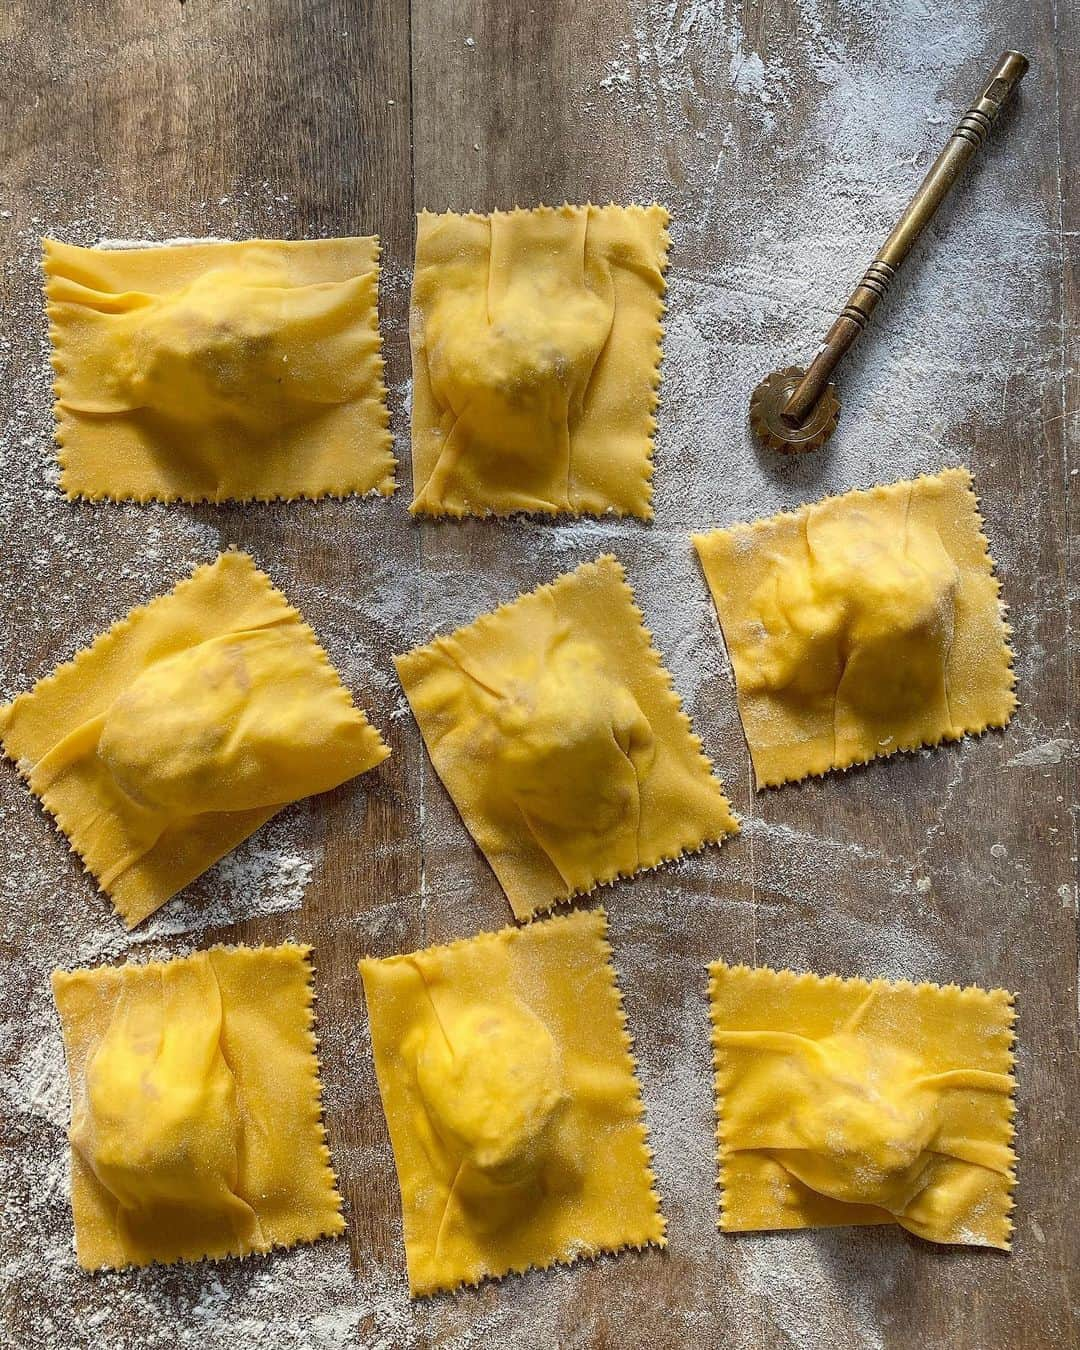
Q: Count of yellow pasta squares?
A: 8